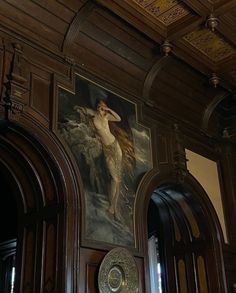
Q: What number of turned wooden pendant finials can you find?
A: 3